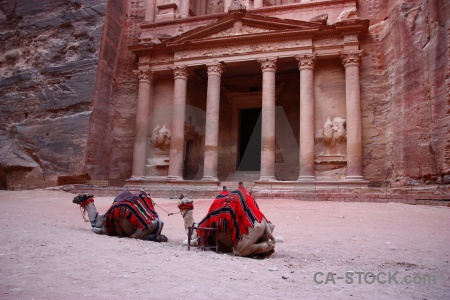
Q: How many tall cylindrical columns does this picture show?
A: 6